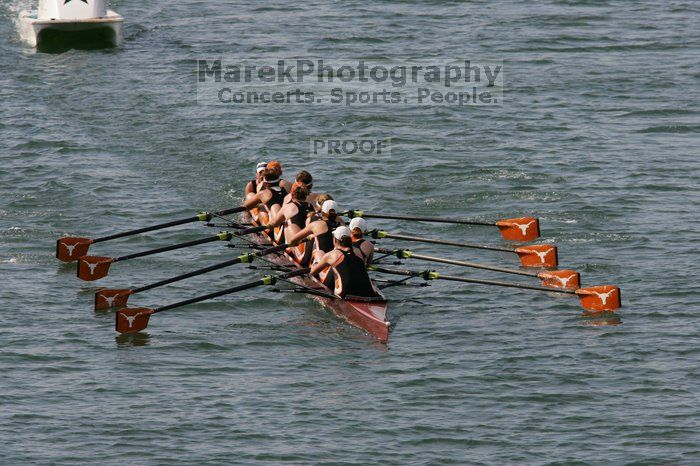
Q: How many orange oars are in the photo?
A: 8